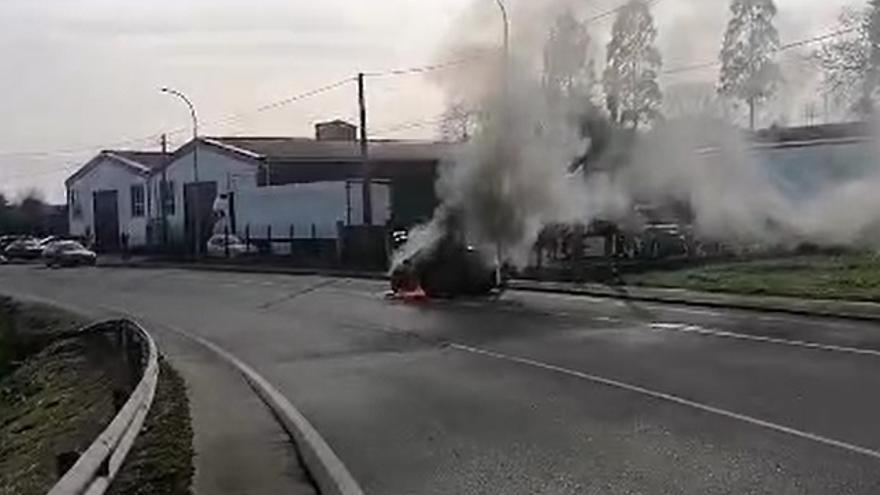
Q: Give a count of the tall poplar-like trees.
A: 3